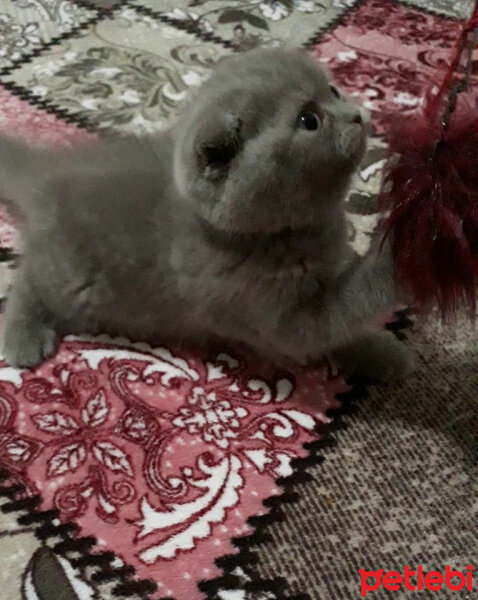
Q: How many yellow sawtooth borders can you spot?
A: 0